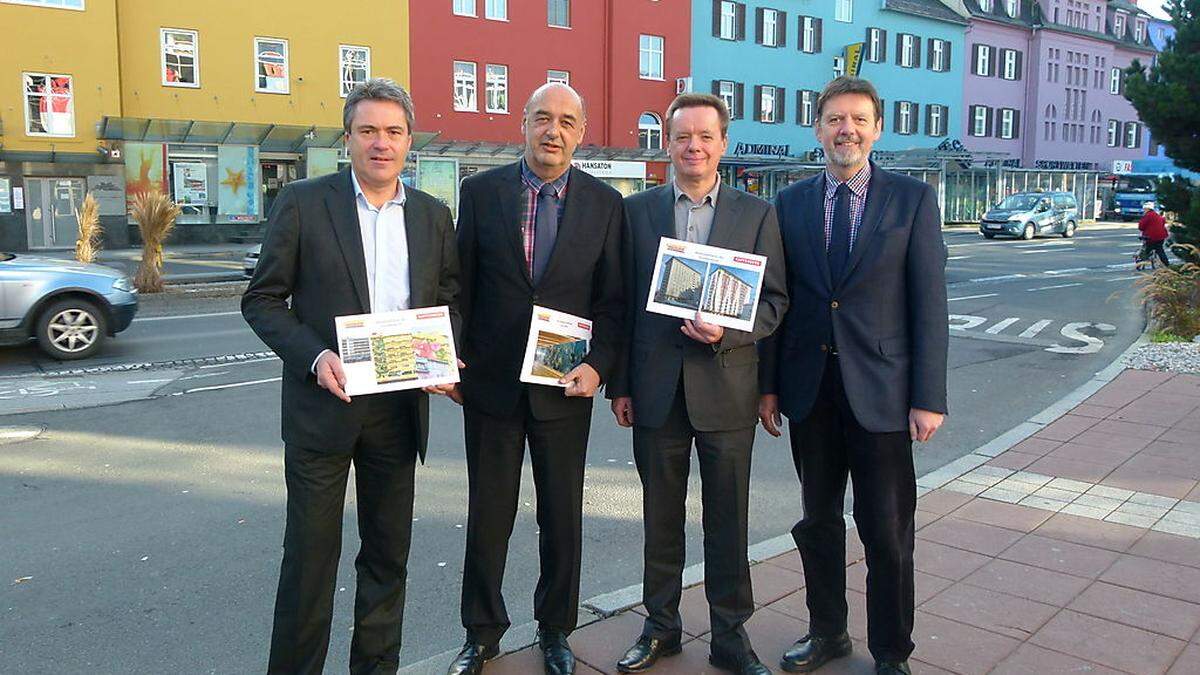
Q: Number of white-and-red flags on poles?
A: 0